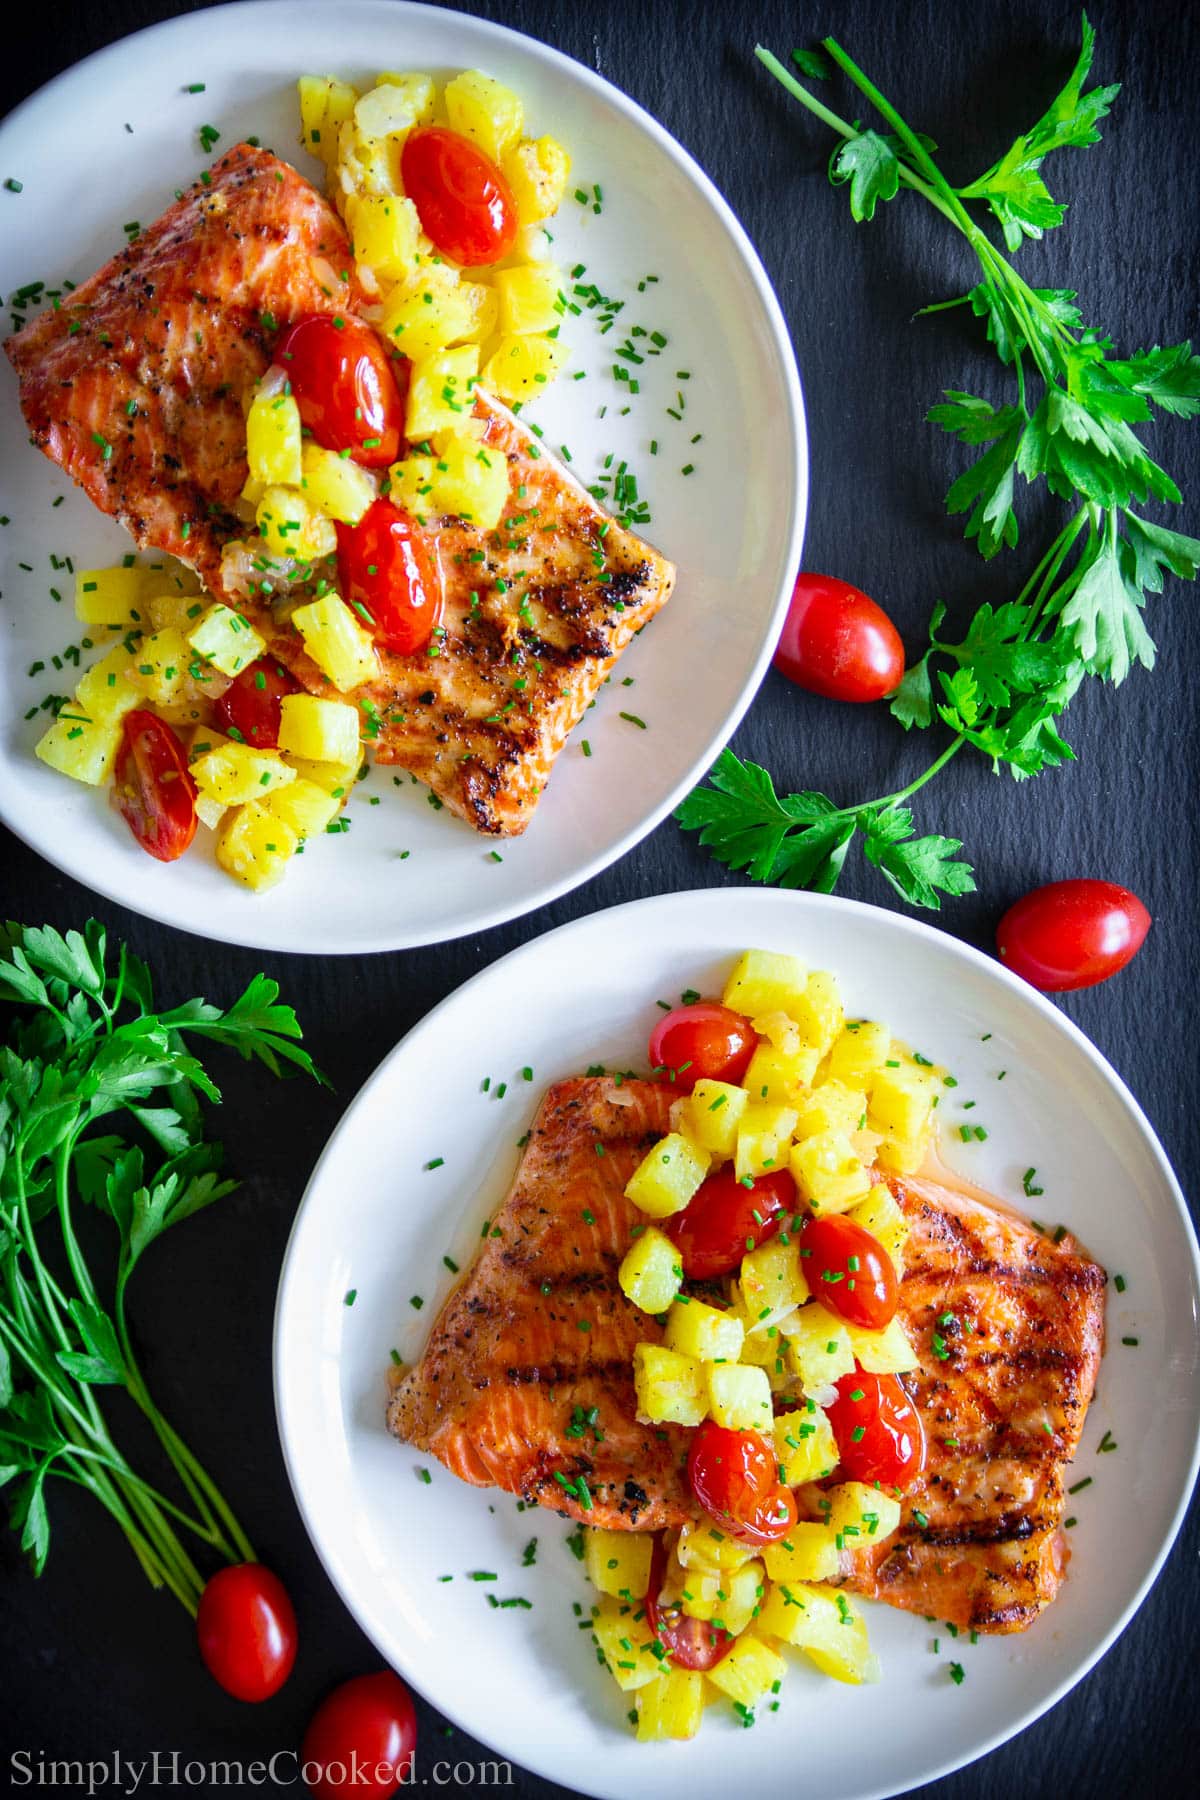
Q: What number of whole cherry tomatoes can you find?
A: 4